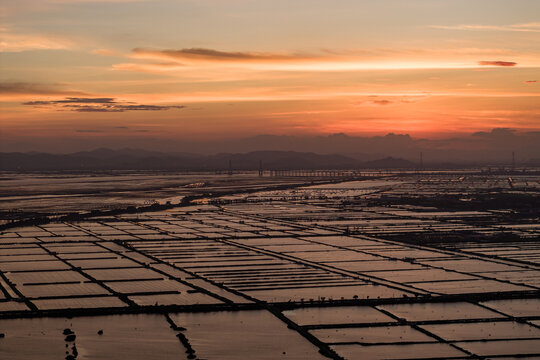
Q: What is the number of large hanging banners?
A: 0